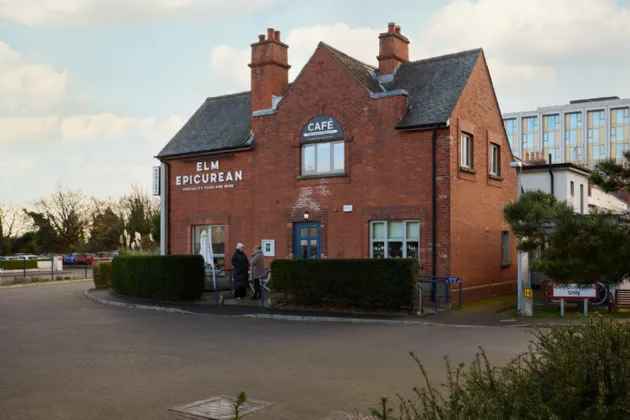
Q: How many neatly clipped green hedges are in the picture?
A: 2